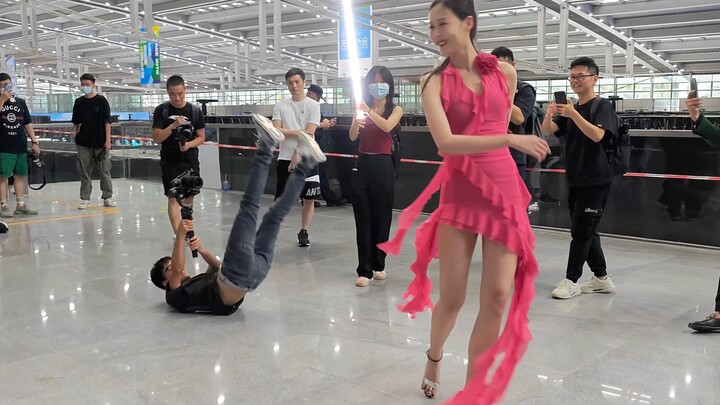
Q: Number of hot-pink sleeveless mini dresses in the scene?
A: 1